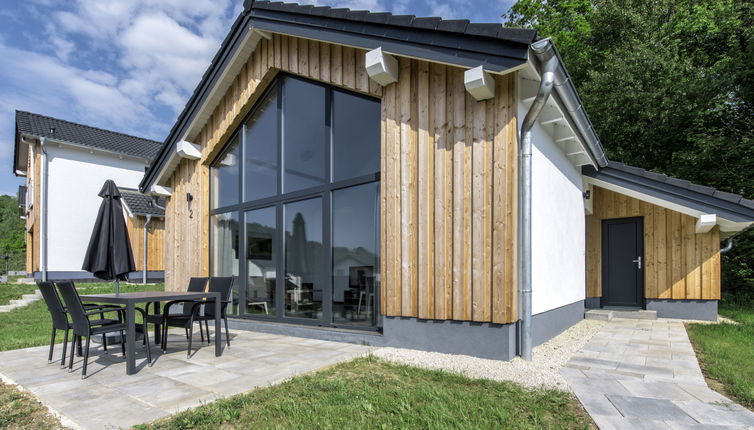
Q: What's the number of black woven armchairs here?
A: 4